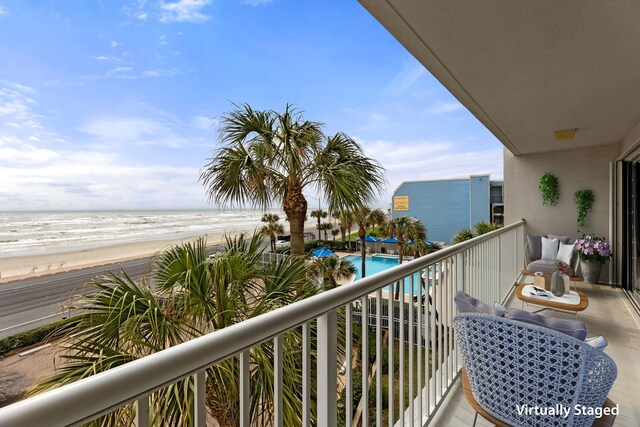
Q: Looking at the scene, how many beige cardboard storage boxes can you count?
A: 0